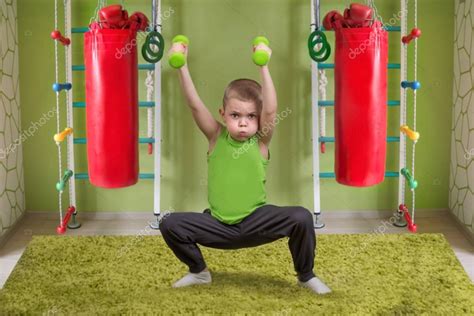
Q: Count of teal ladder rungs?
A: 10